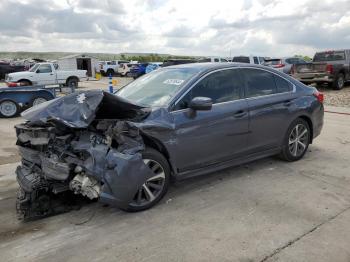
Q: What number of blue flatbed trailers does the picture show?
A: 1